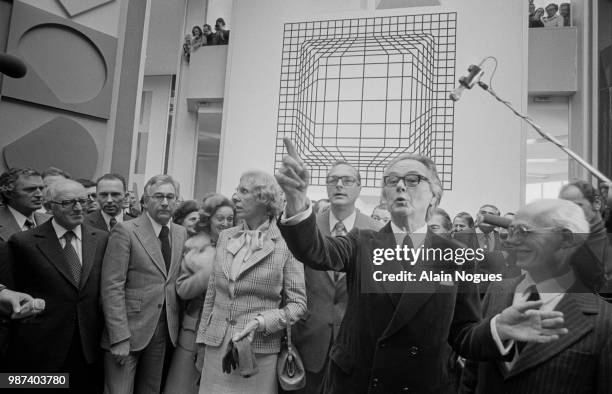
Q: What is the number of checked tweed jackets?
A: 1